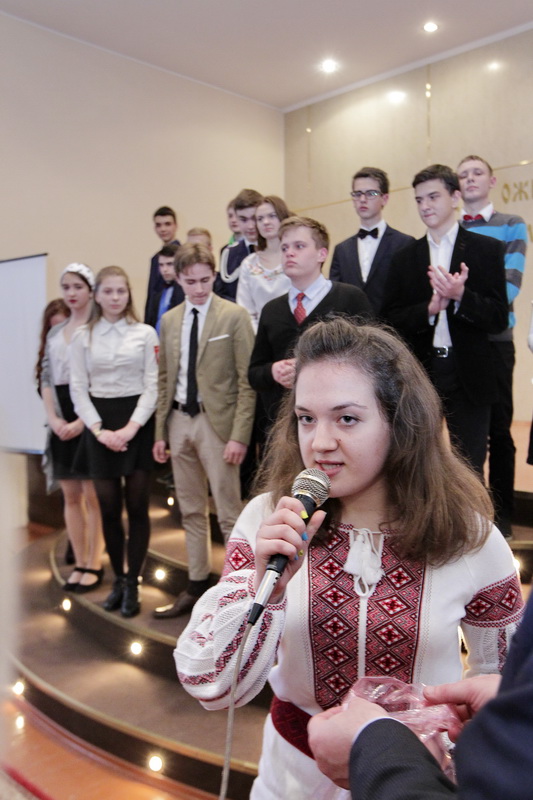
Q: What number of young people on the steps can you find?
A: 14